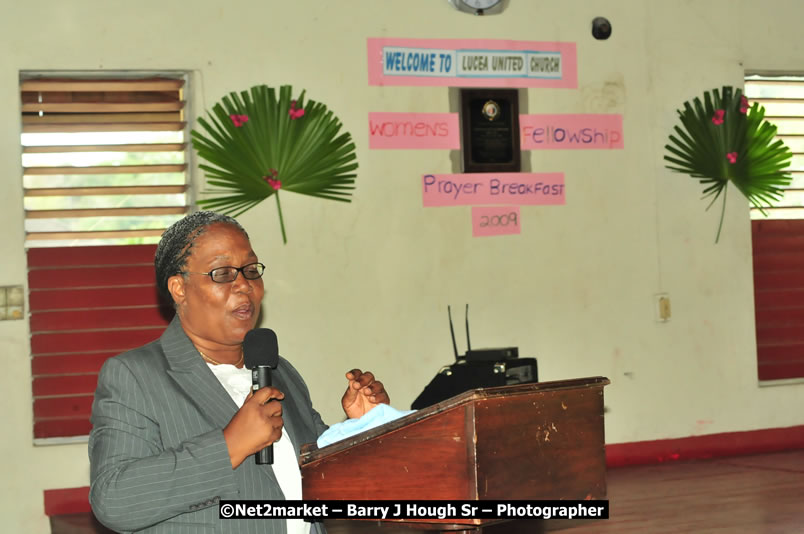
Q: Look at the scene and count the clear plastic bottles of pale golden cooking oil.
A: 0